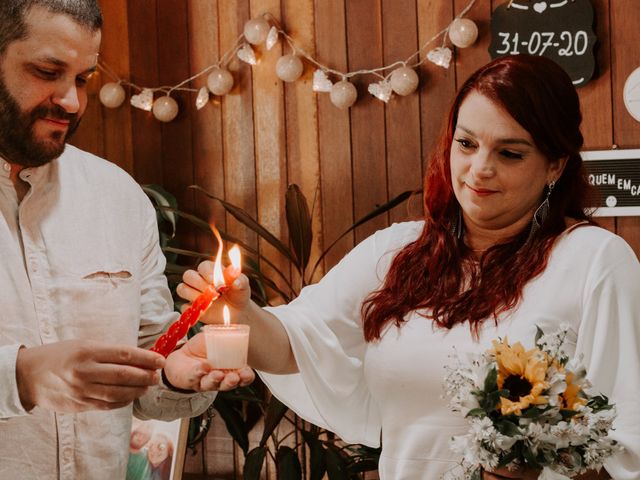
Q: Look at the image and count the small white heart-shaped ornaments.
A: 7